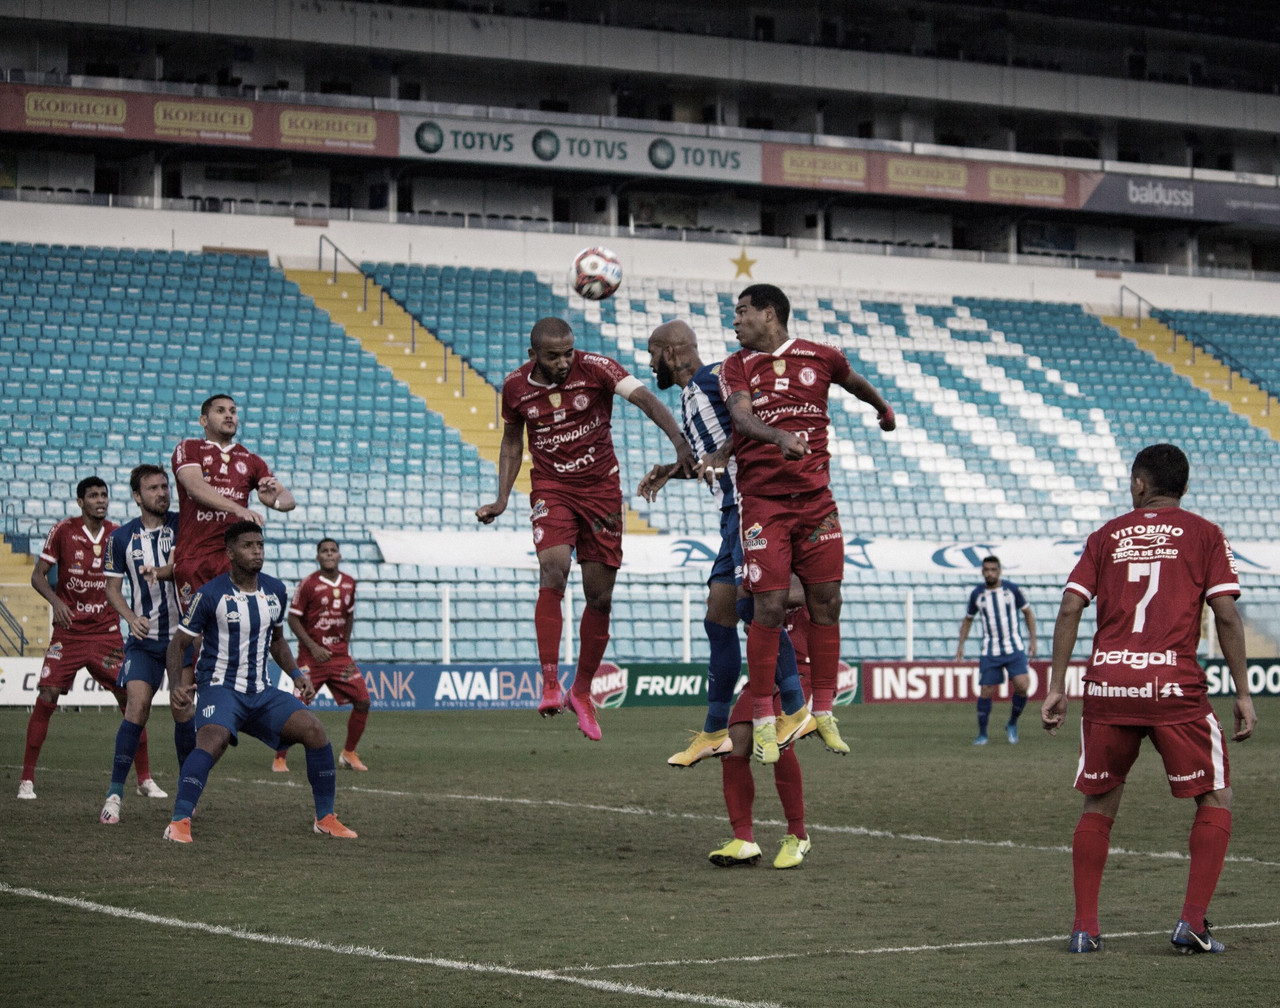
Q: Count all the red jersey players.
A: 7